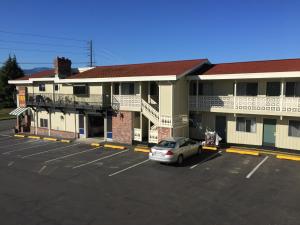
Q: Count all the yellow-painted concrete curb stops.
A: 10